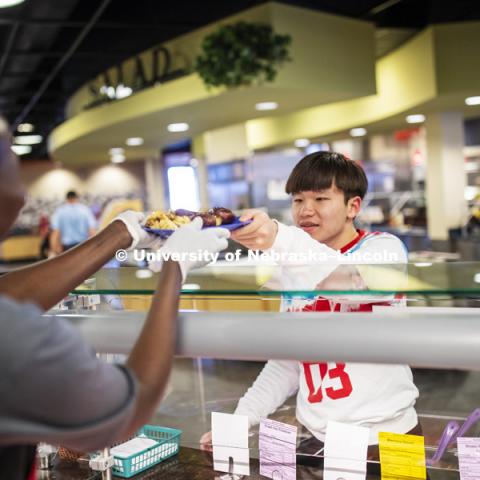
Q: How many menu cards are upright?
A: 5